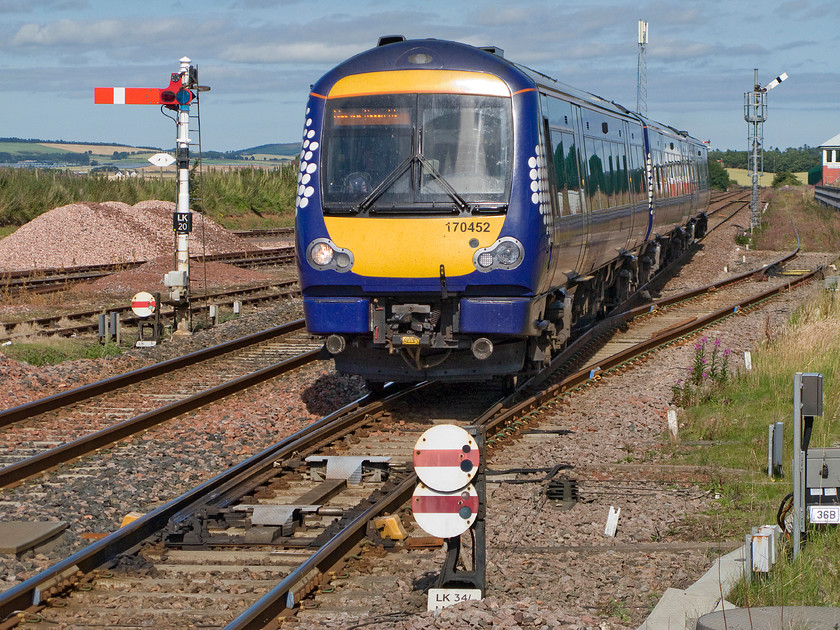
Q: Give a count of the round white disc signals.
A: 3